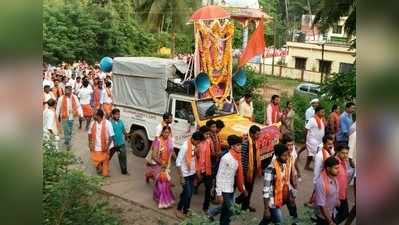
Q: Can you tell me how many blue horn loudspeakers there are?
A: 3